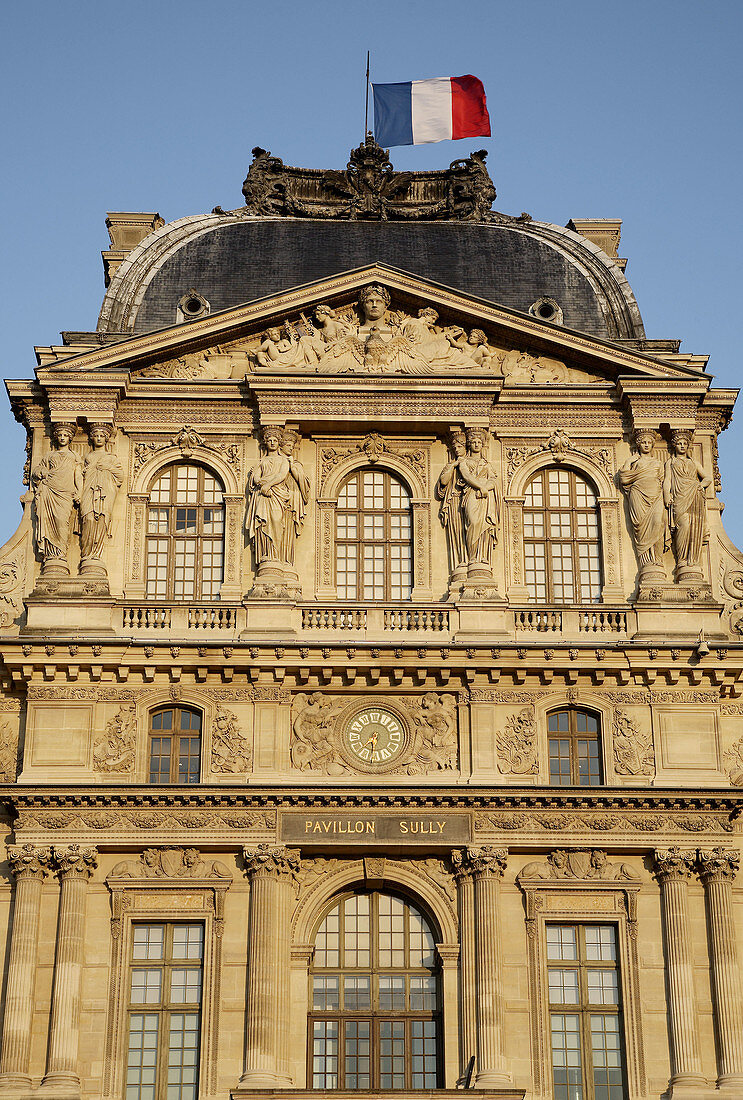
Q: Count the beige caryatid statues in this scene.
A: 8